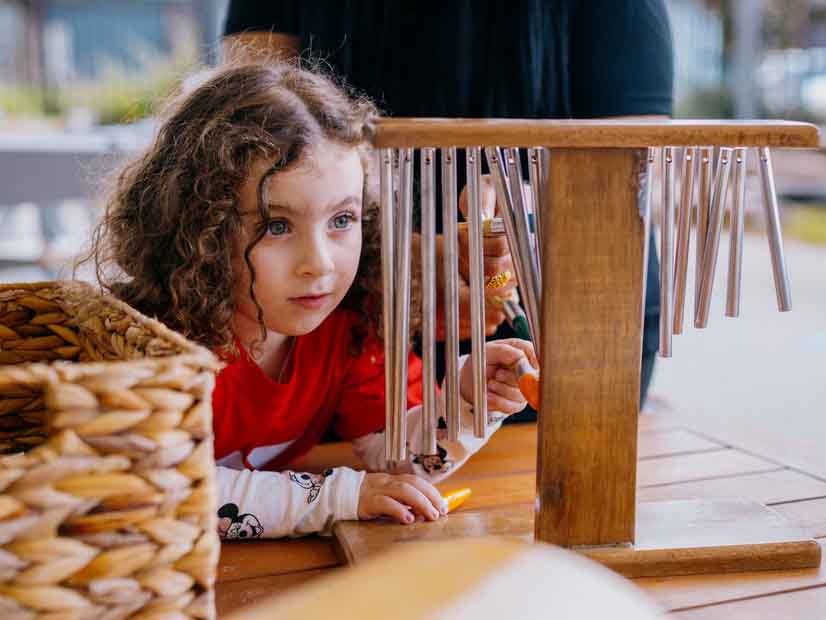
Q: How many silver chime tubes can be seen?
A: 15